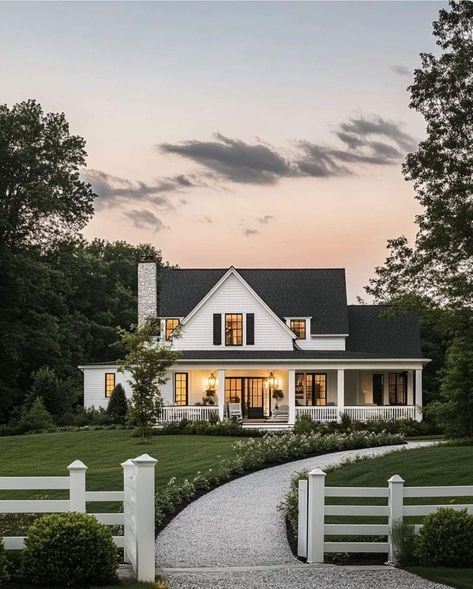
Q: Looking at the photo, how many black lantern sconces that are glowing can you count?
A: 2